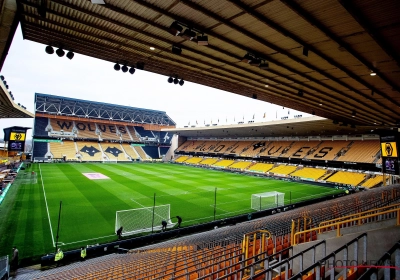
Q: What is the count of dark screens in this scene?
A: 2